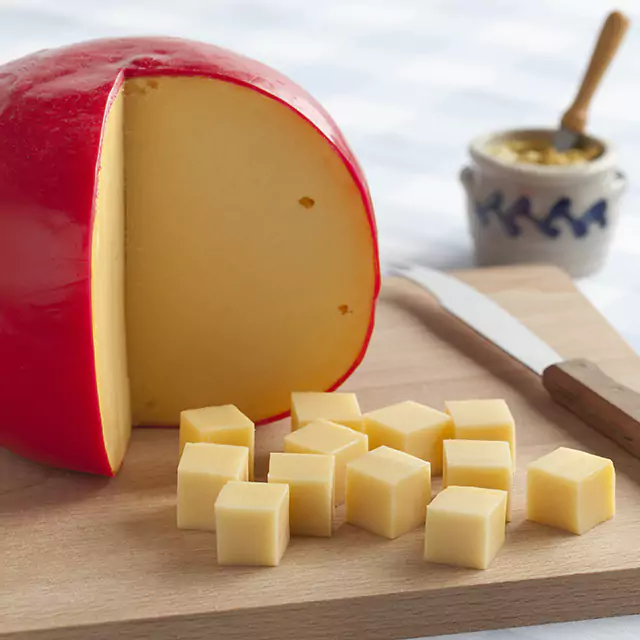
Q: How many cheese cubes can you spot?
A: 12